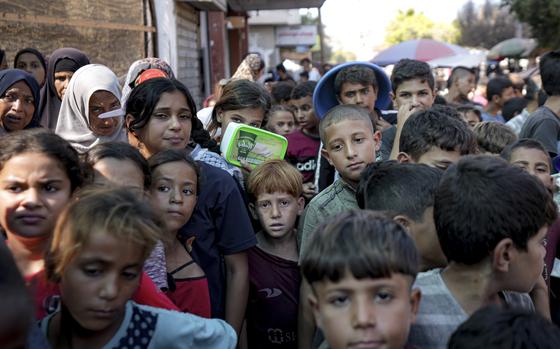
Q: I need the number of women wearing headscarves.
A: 6